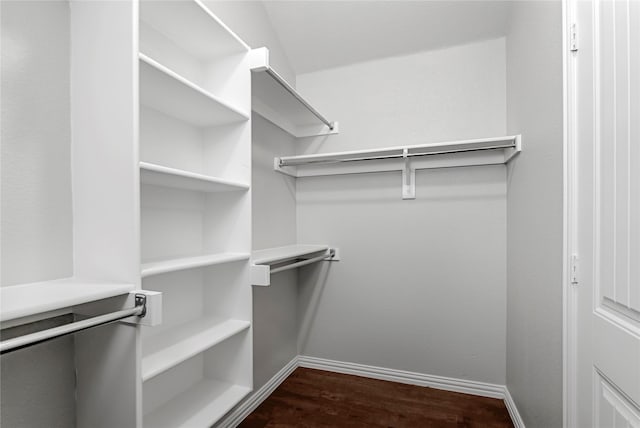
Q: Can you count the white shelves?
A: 10